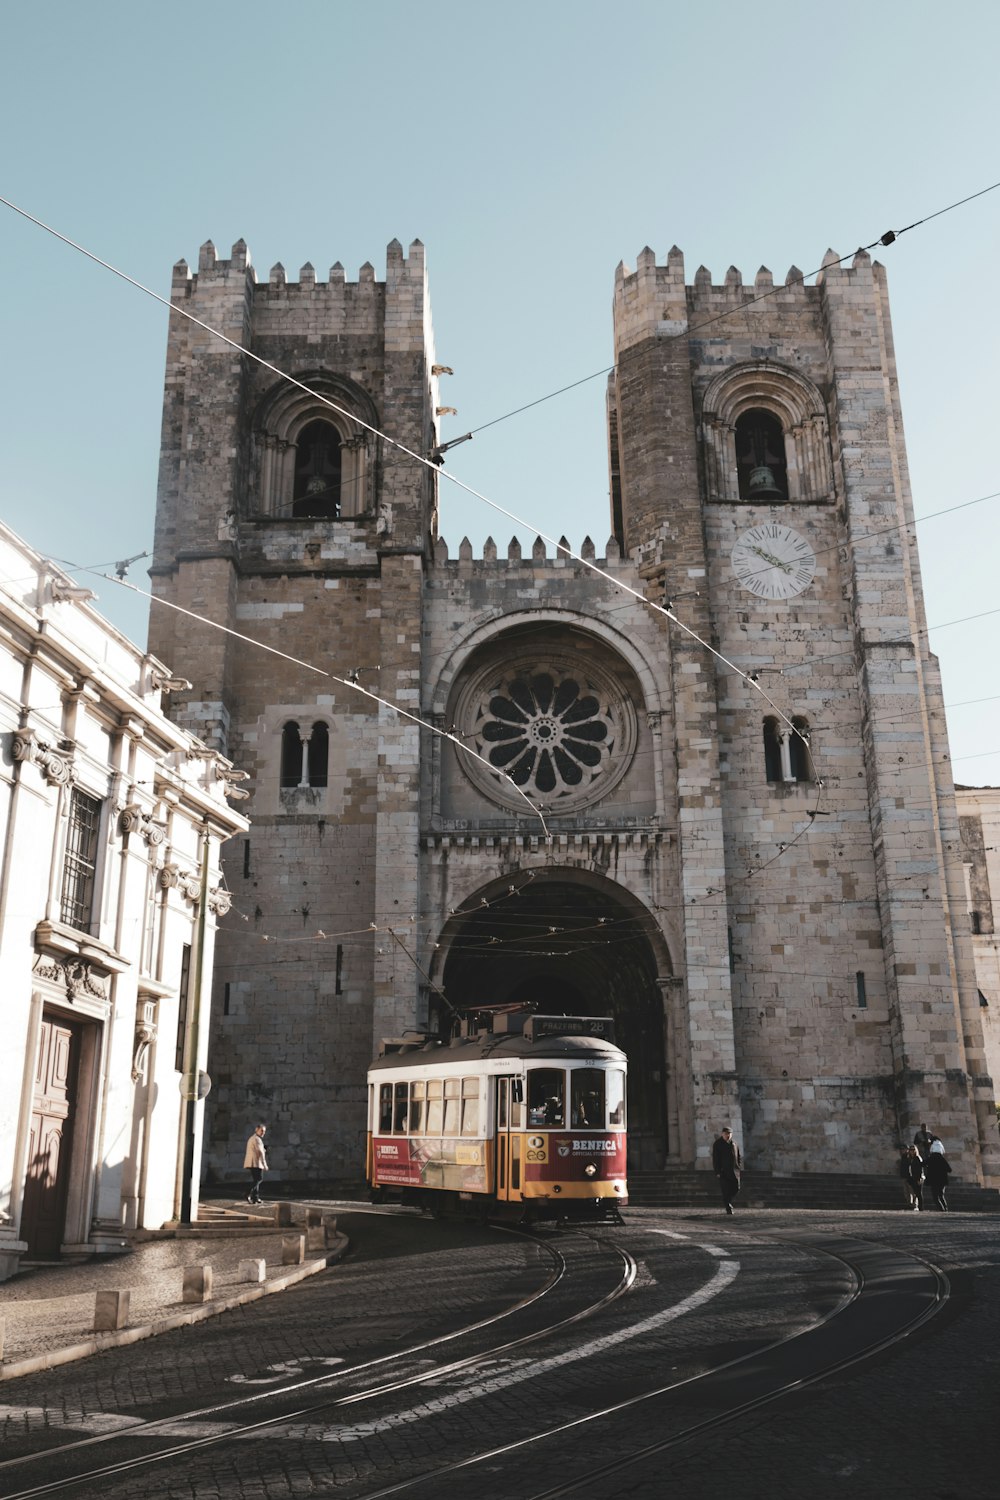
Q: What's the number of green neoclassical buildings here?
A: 0